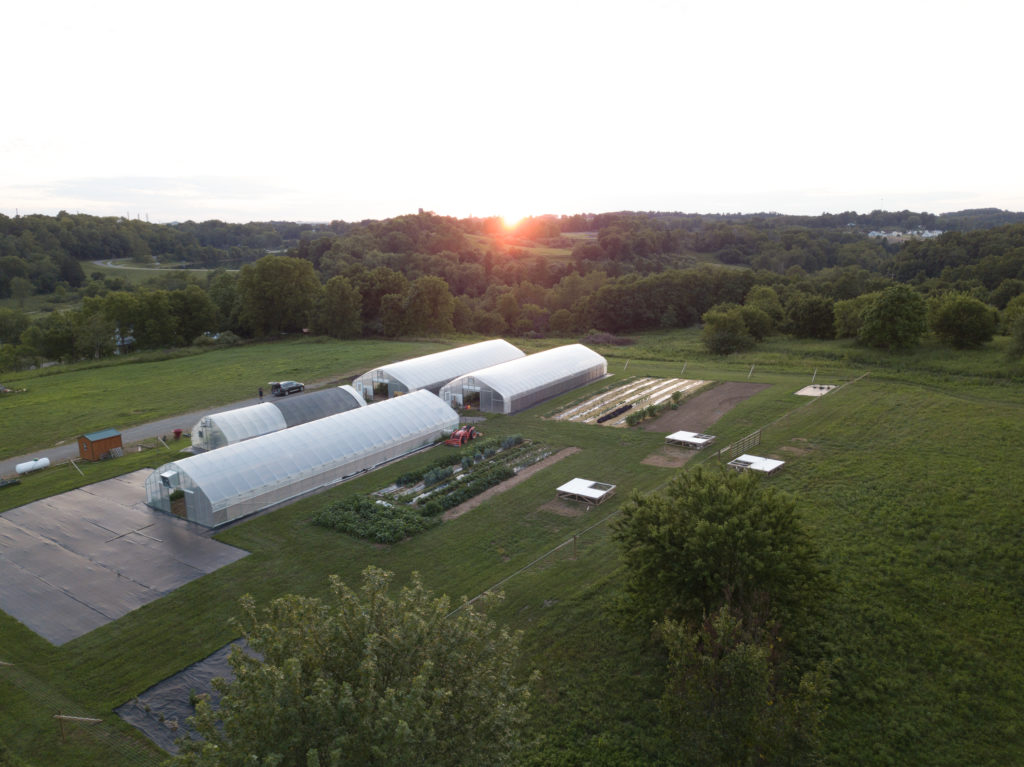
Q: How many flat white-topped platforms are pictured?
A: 3